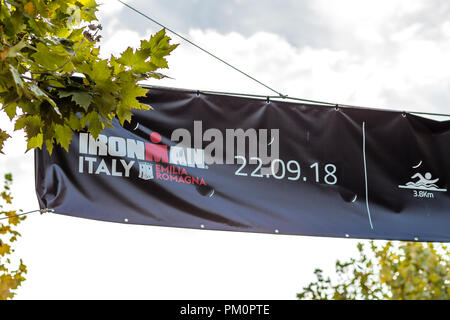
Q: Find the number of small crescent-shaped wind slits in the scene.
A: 5